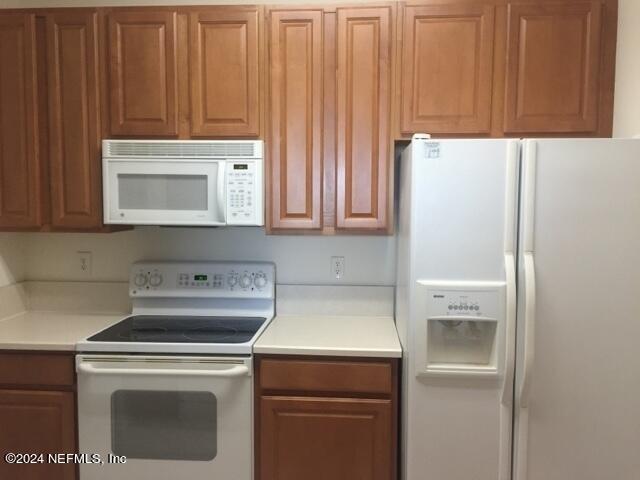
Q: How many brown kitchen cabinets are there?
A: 10